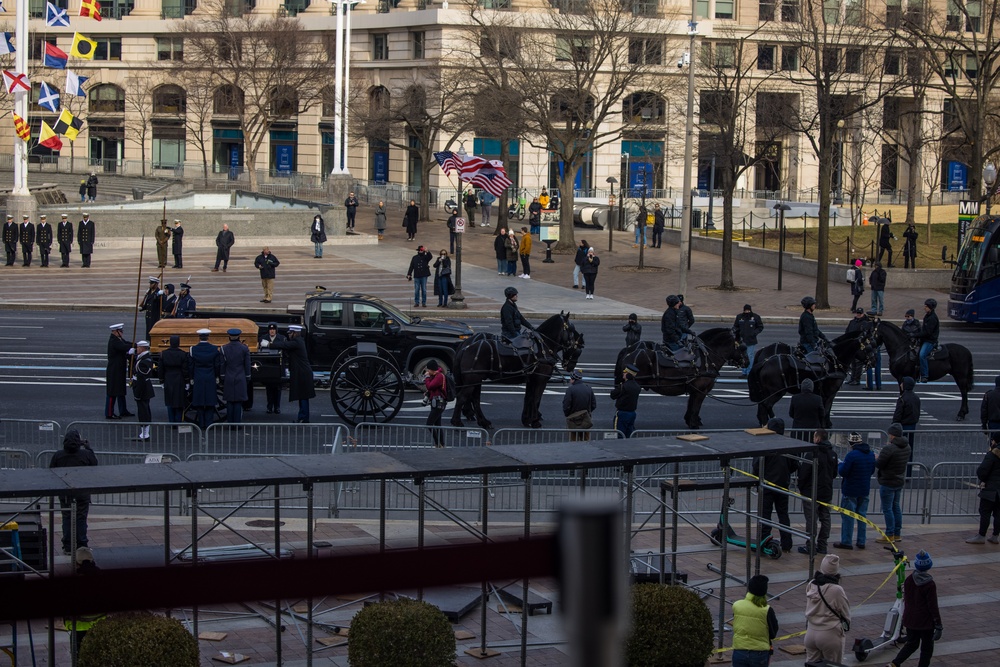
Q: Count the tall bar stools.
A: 0